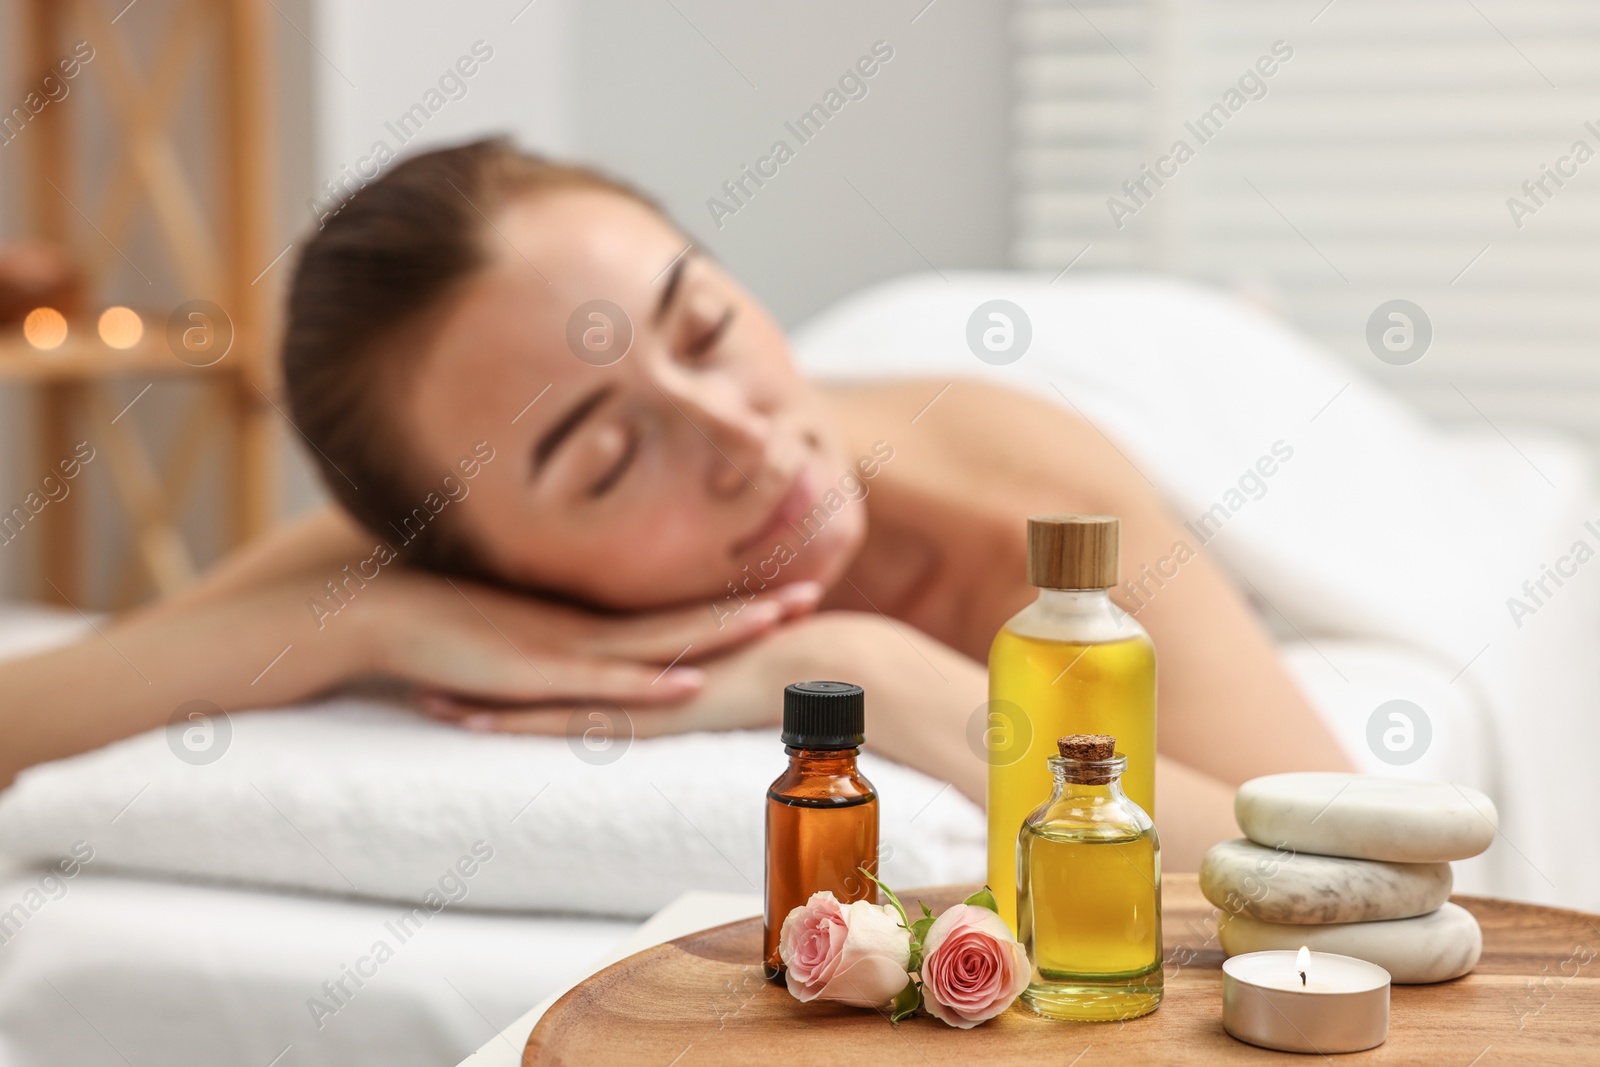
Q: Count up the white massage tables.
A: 1